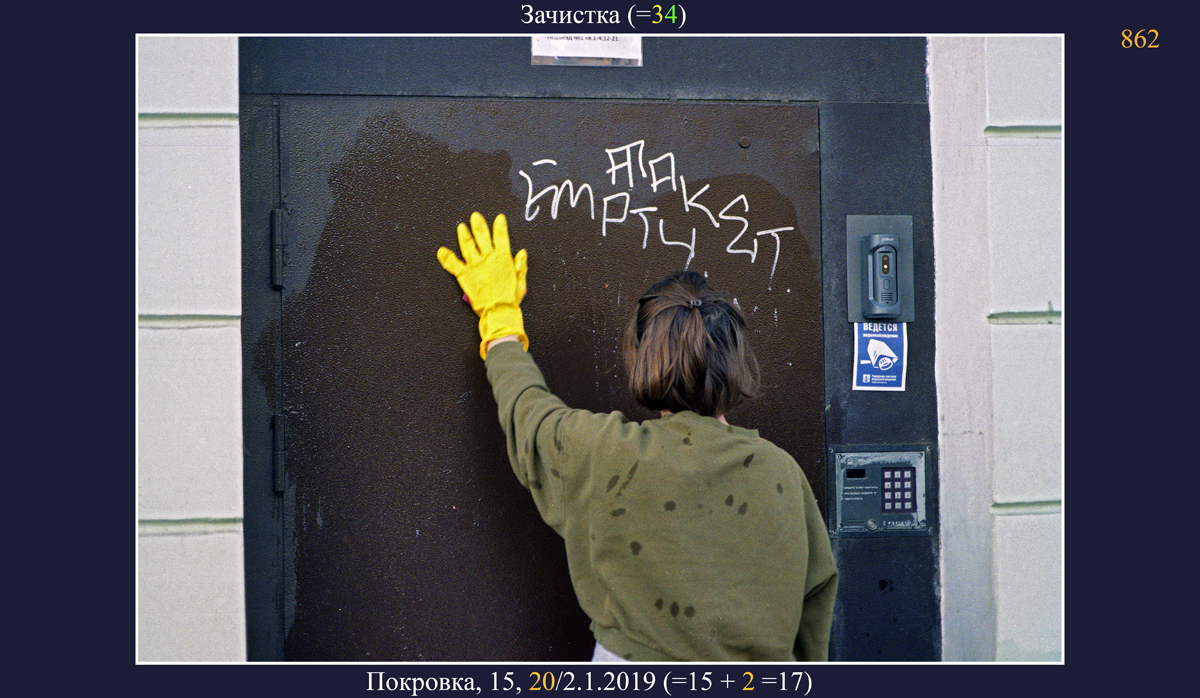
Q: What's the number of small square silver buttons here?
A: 12